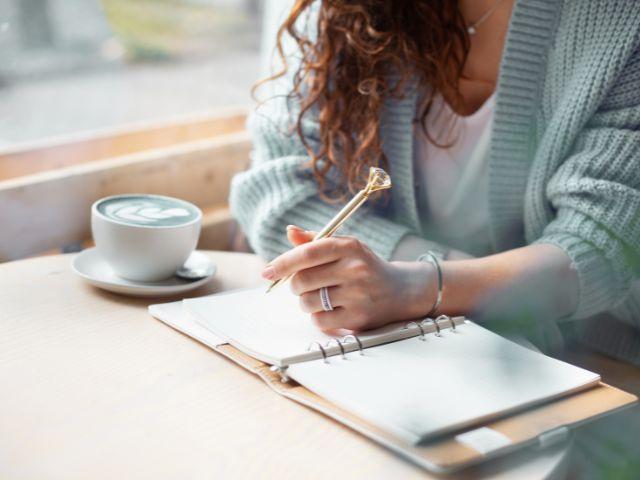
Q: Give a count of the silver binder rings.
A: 6